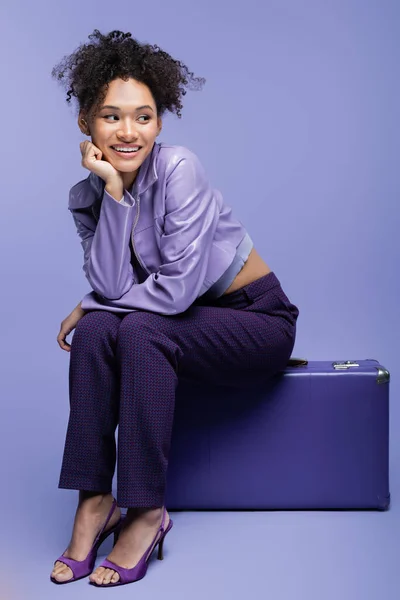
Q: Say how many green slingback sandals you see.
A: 0